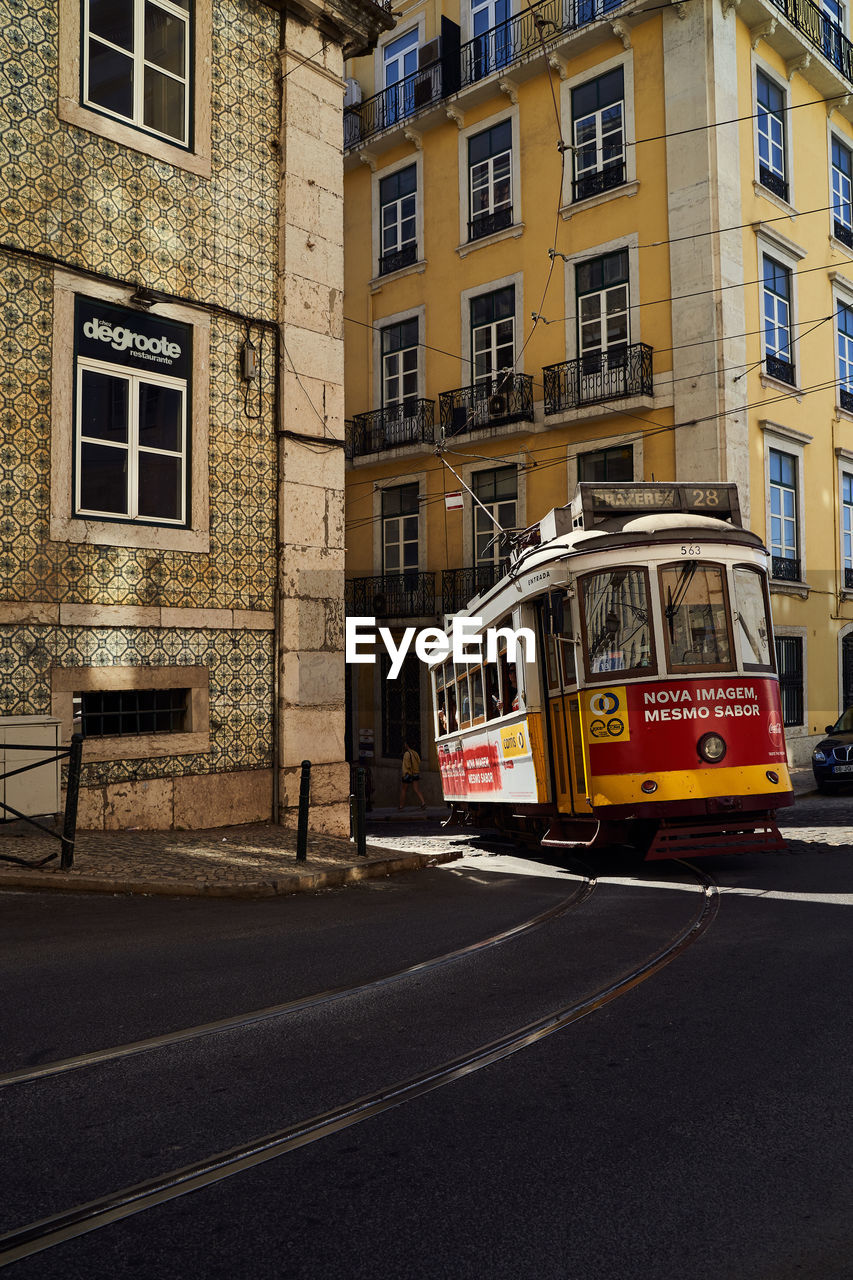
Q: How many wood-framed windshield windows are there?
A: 3